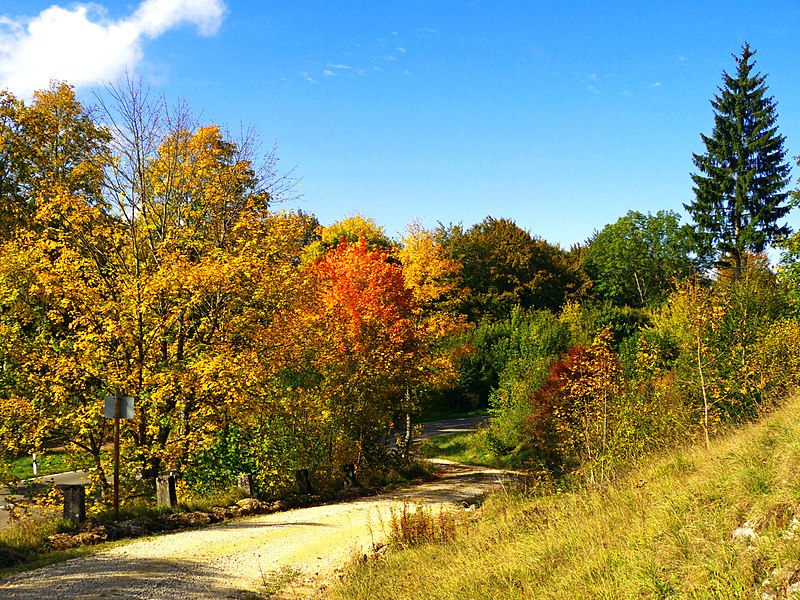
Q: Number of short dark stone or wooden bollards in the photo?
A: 5